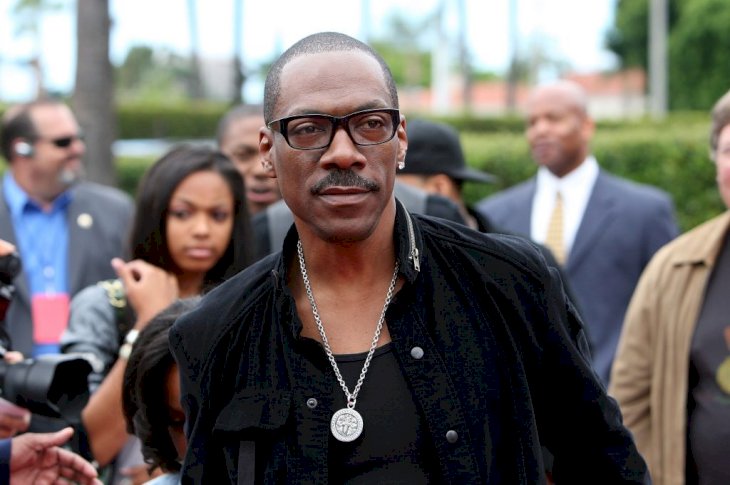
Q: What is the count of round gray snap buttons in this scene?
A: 3